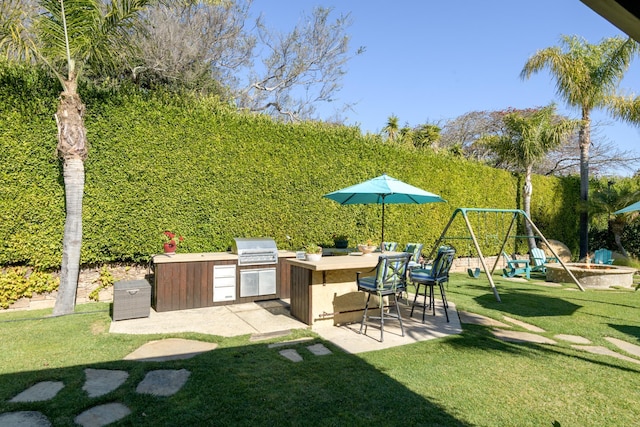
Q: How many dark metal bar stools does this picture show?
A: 4